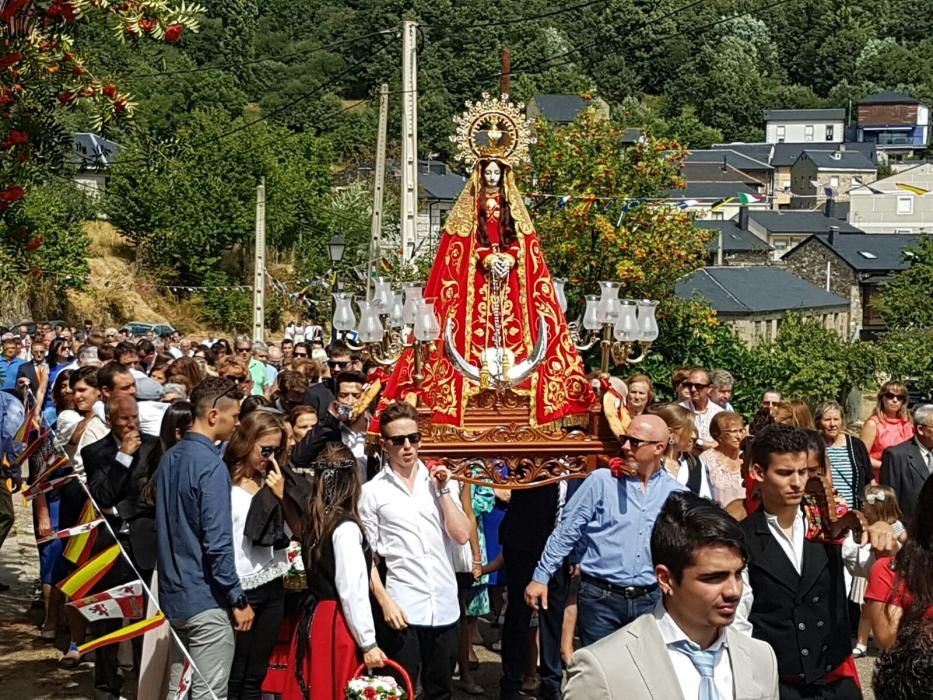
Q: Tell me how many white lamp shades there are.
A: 11